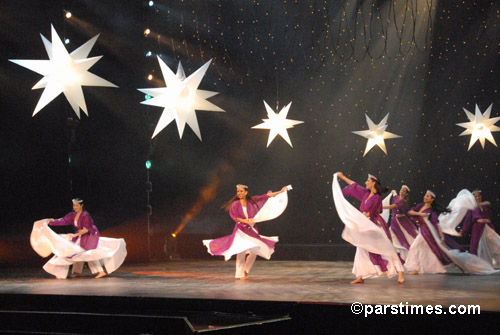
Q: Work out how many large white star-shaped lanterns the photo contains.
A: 5